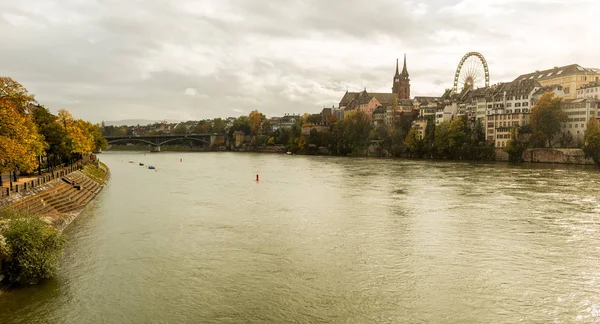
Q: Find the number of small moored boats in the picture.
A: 3